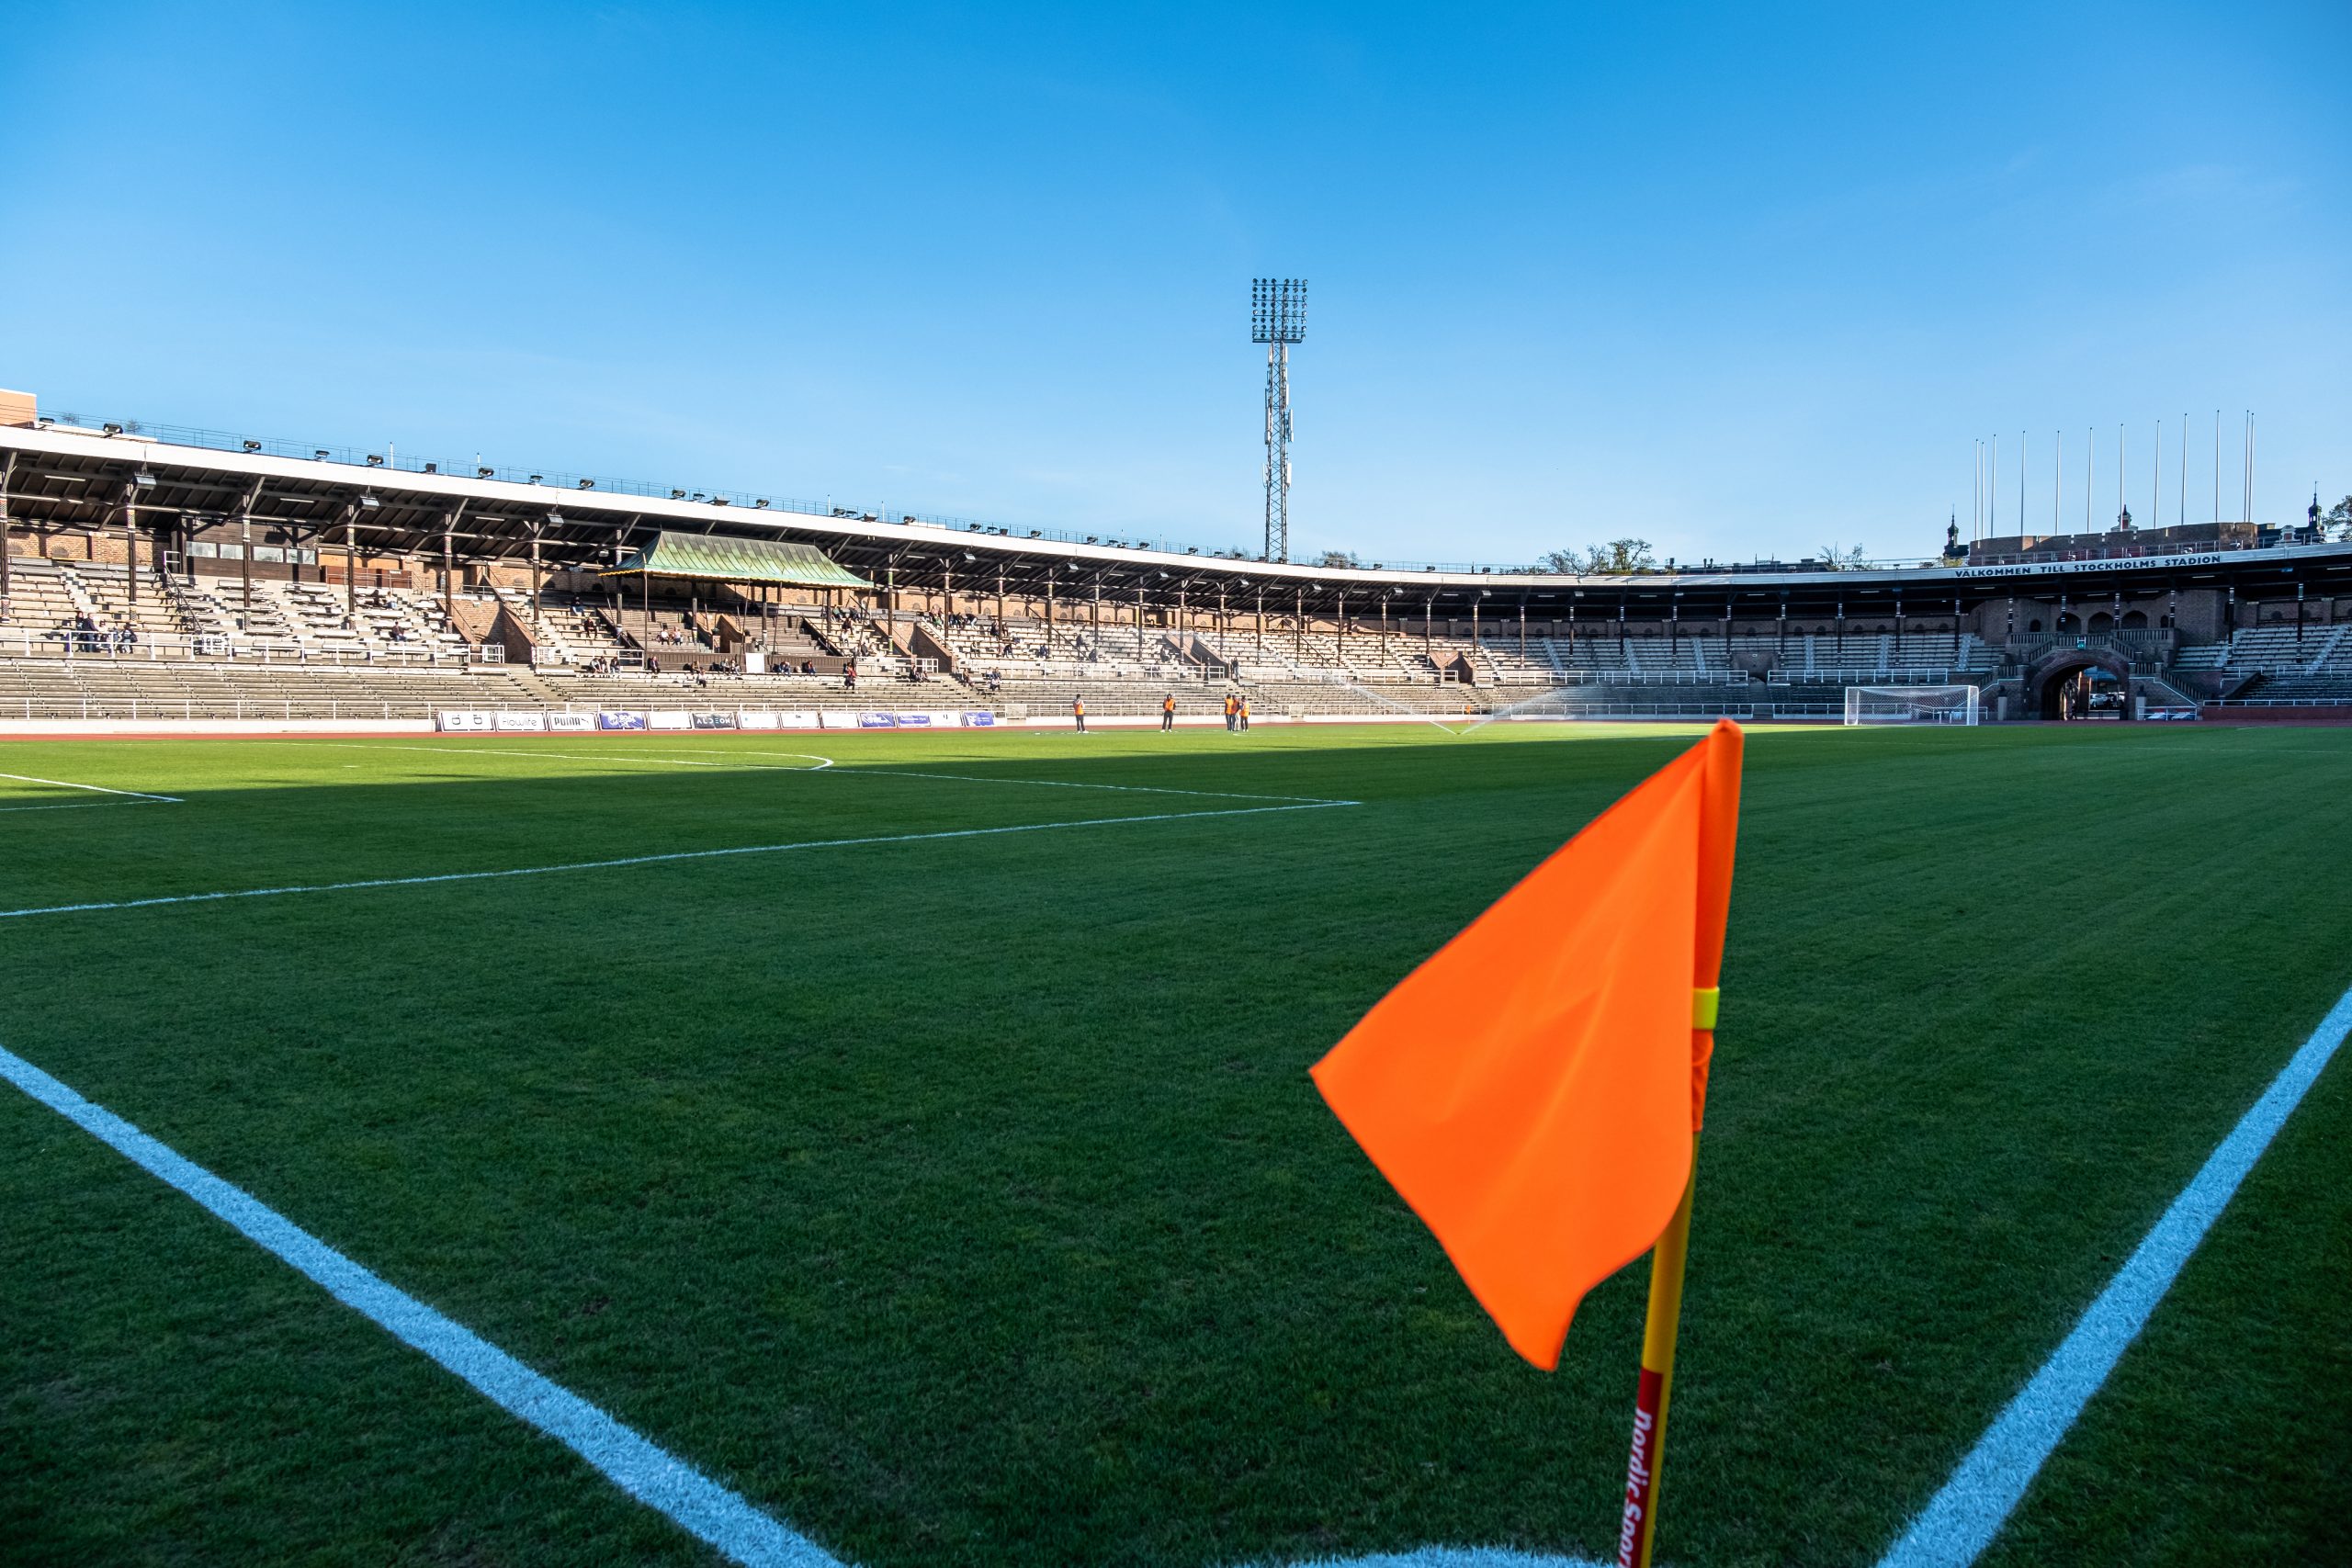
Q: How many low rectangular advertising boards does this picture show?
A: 13